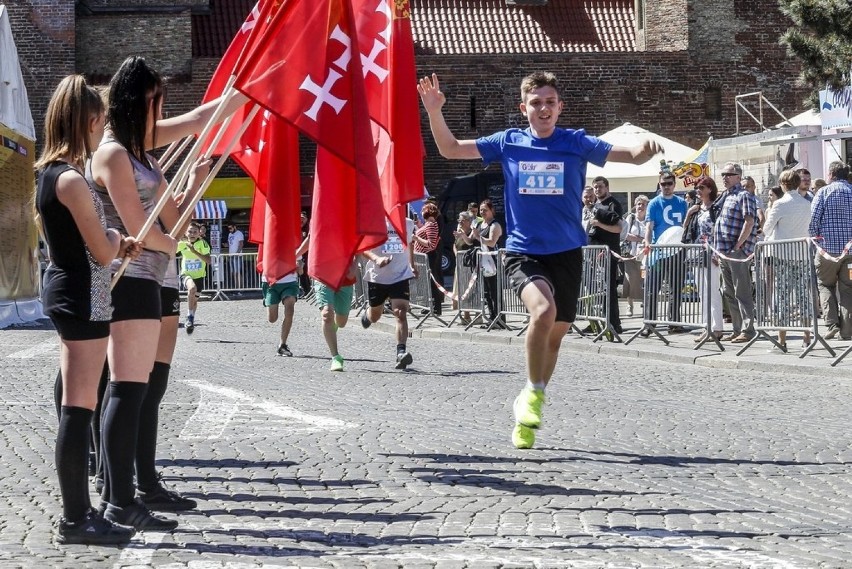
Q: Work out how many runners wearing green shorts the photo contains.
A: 2